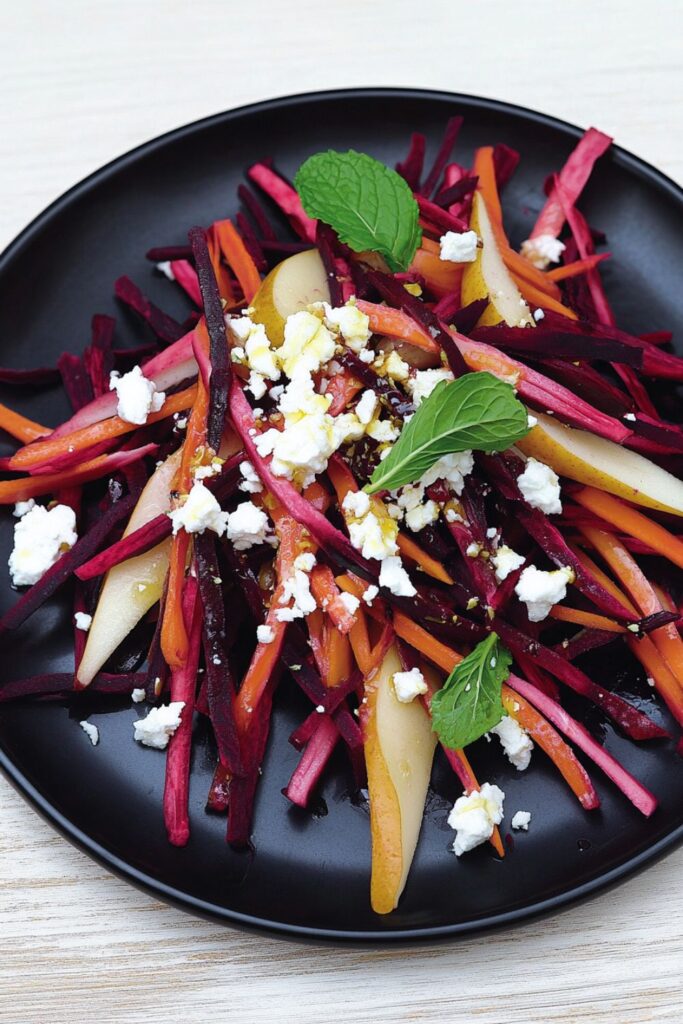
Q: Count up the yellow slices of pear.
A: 5